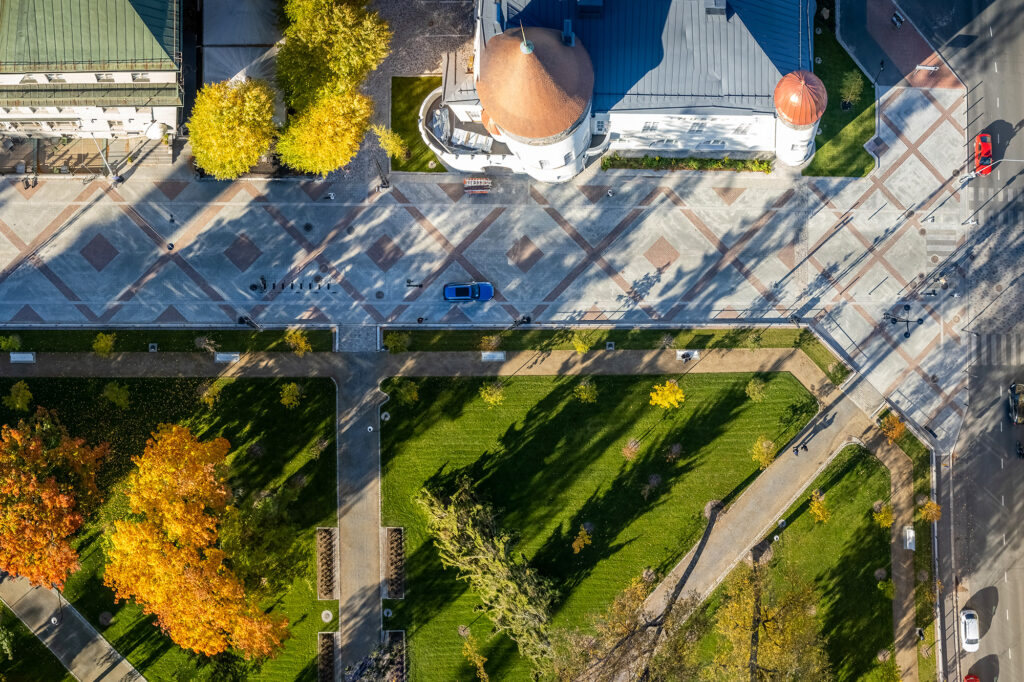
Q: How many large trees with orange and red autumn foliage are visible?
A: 2